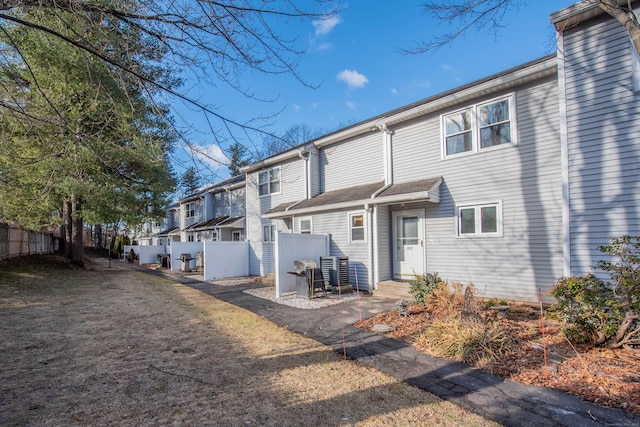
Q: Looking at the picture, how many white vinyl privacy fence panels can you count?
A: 5